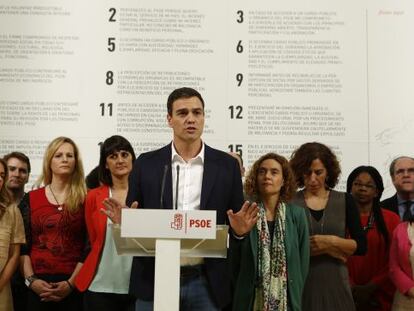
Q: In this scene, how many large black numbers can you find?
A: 9